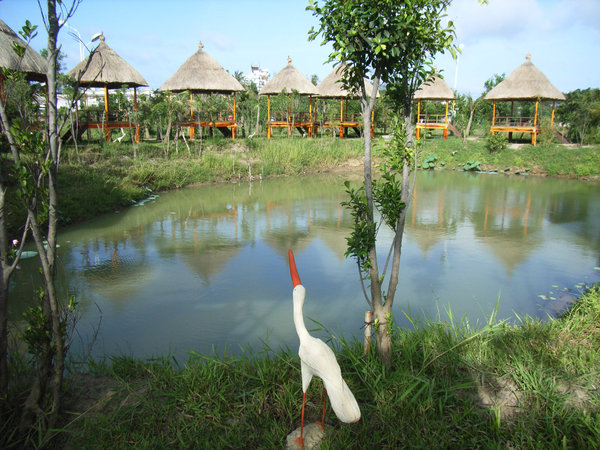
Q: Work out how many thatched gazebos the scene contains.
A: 7